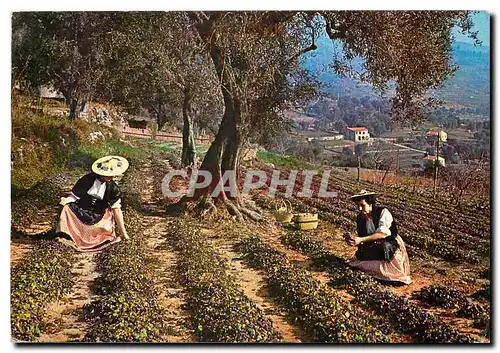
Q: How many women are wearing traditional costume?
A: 2